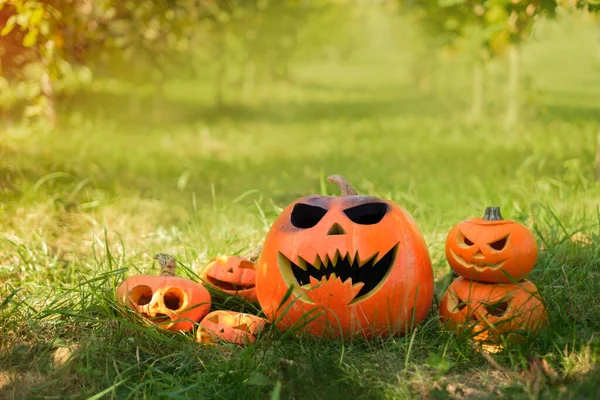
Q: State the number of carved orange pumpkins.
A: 6